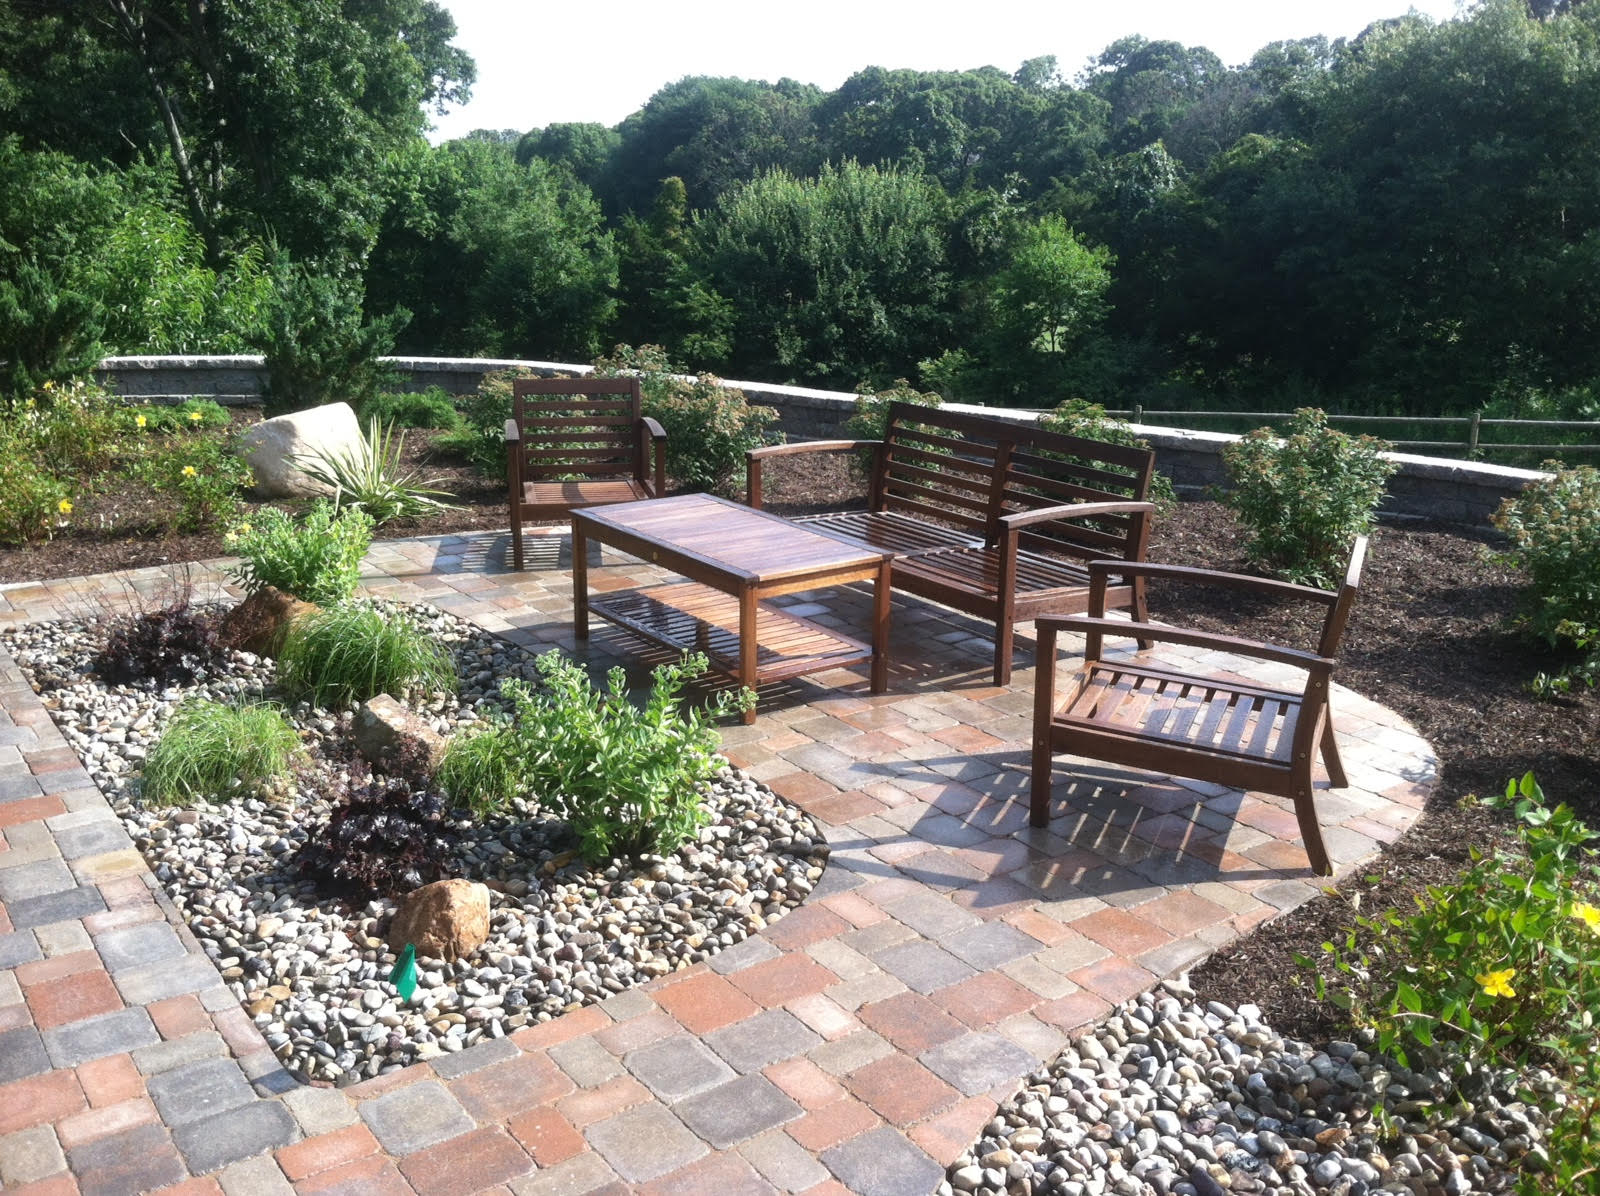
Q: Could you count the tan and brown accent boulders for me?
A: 3